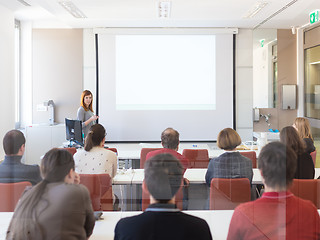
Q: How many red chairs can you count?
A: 11